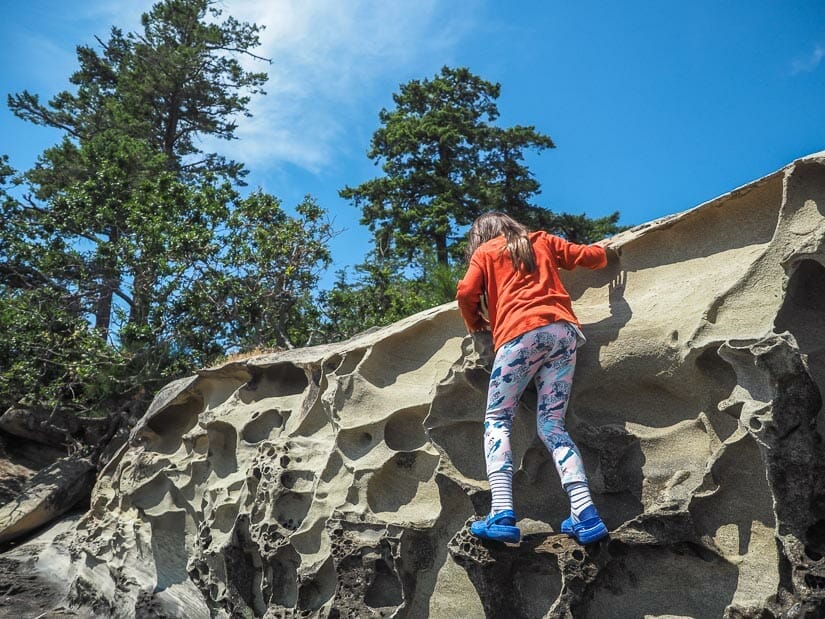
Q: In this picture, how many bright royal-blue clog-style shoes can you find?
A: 2